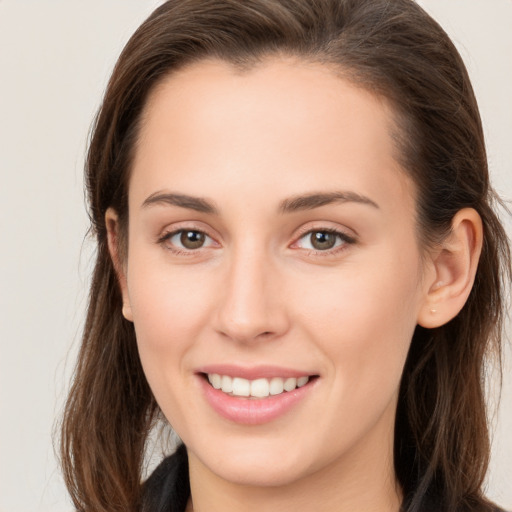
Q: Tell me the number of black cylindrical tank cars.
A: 0